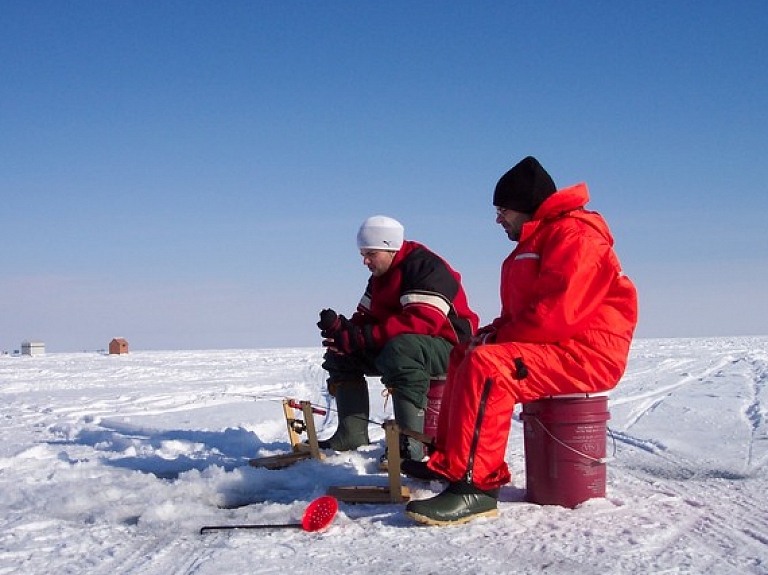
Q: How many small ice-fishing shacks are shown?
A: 2